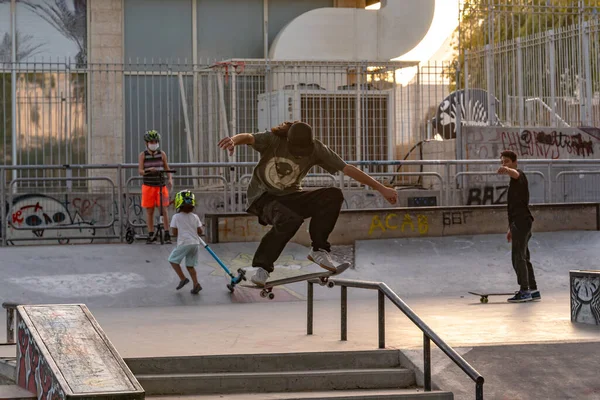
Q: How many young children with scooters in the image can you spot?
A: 2